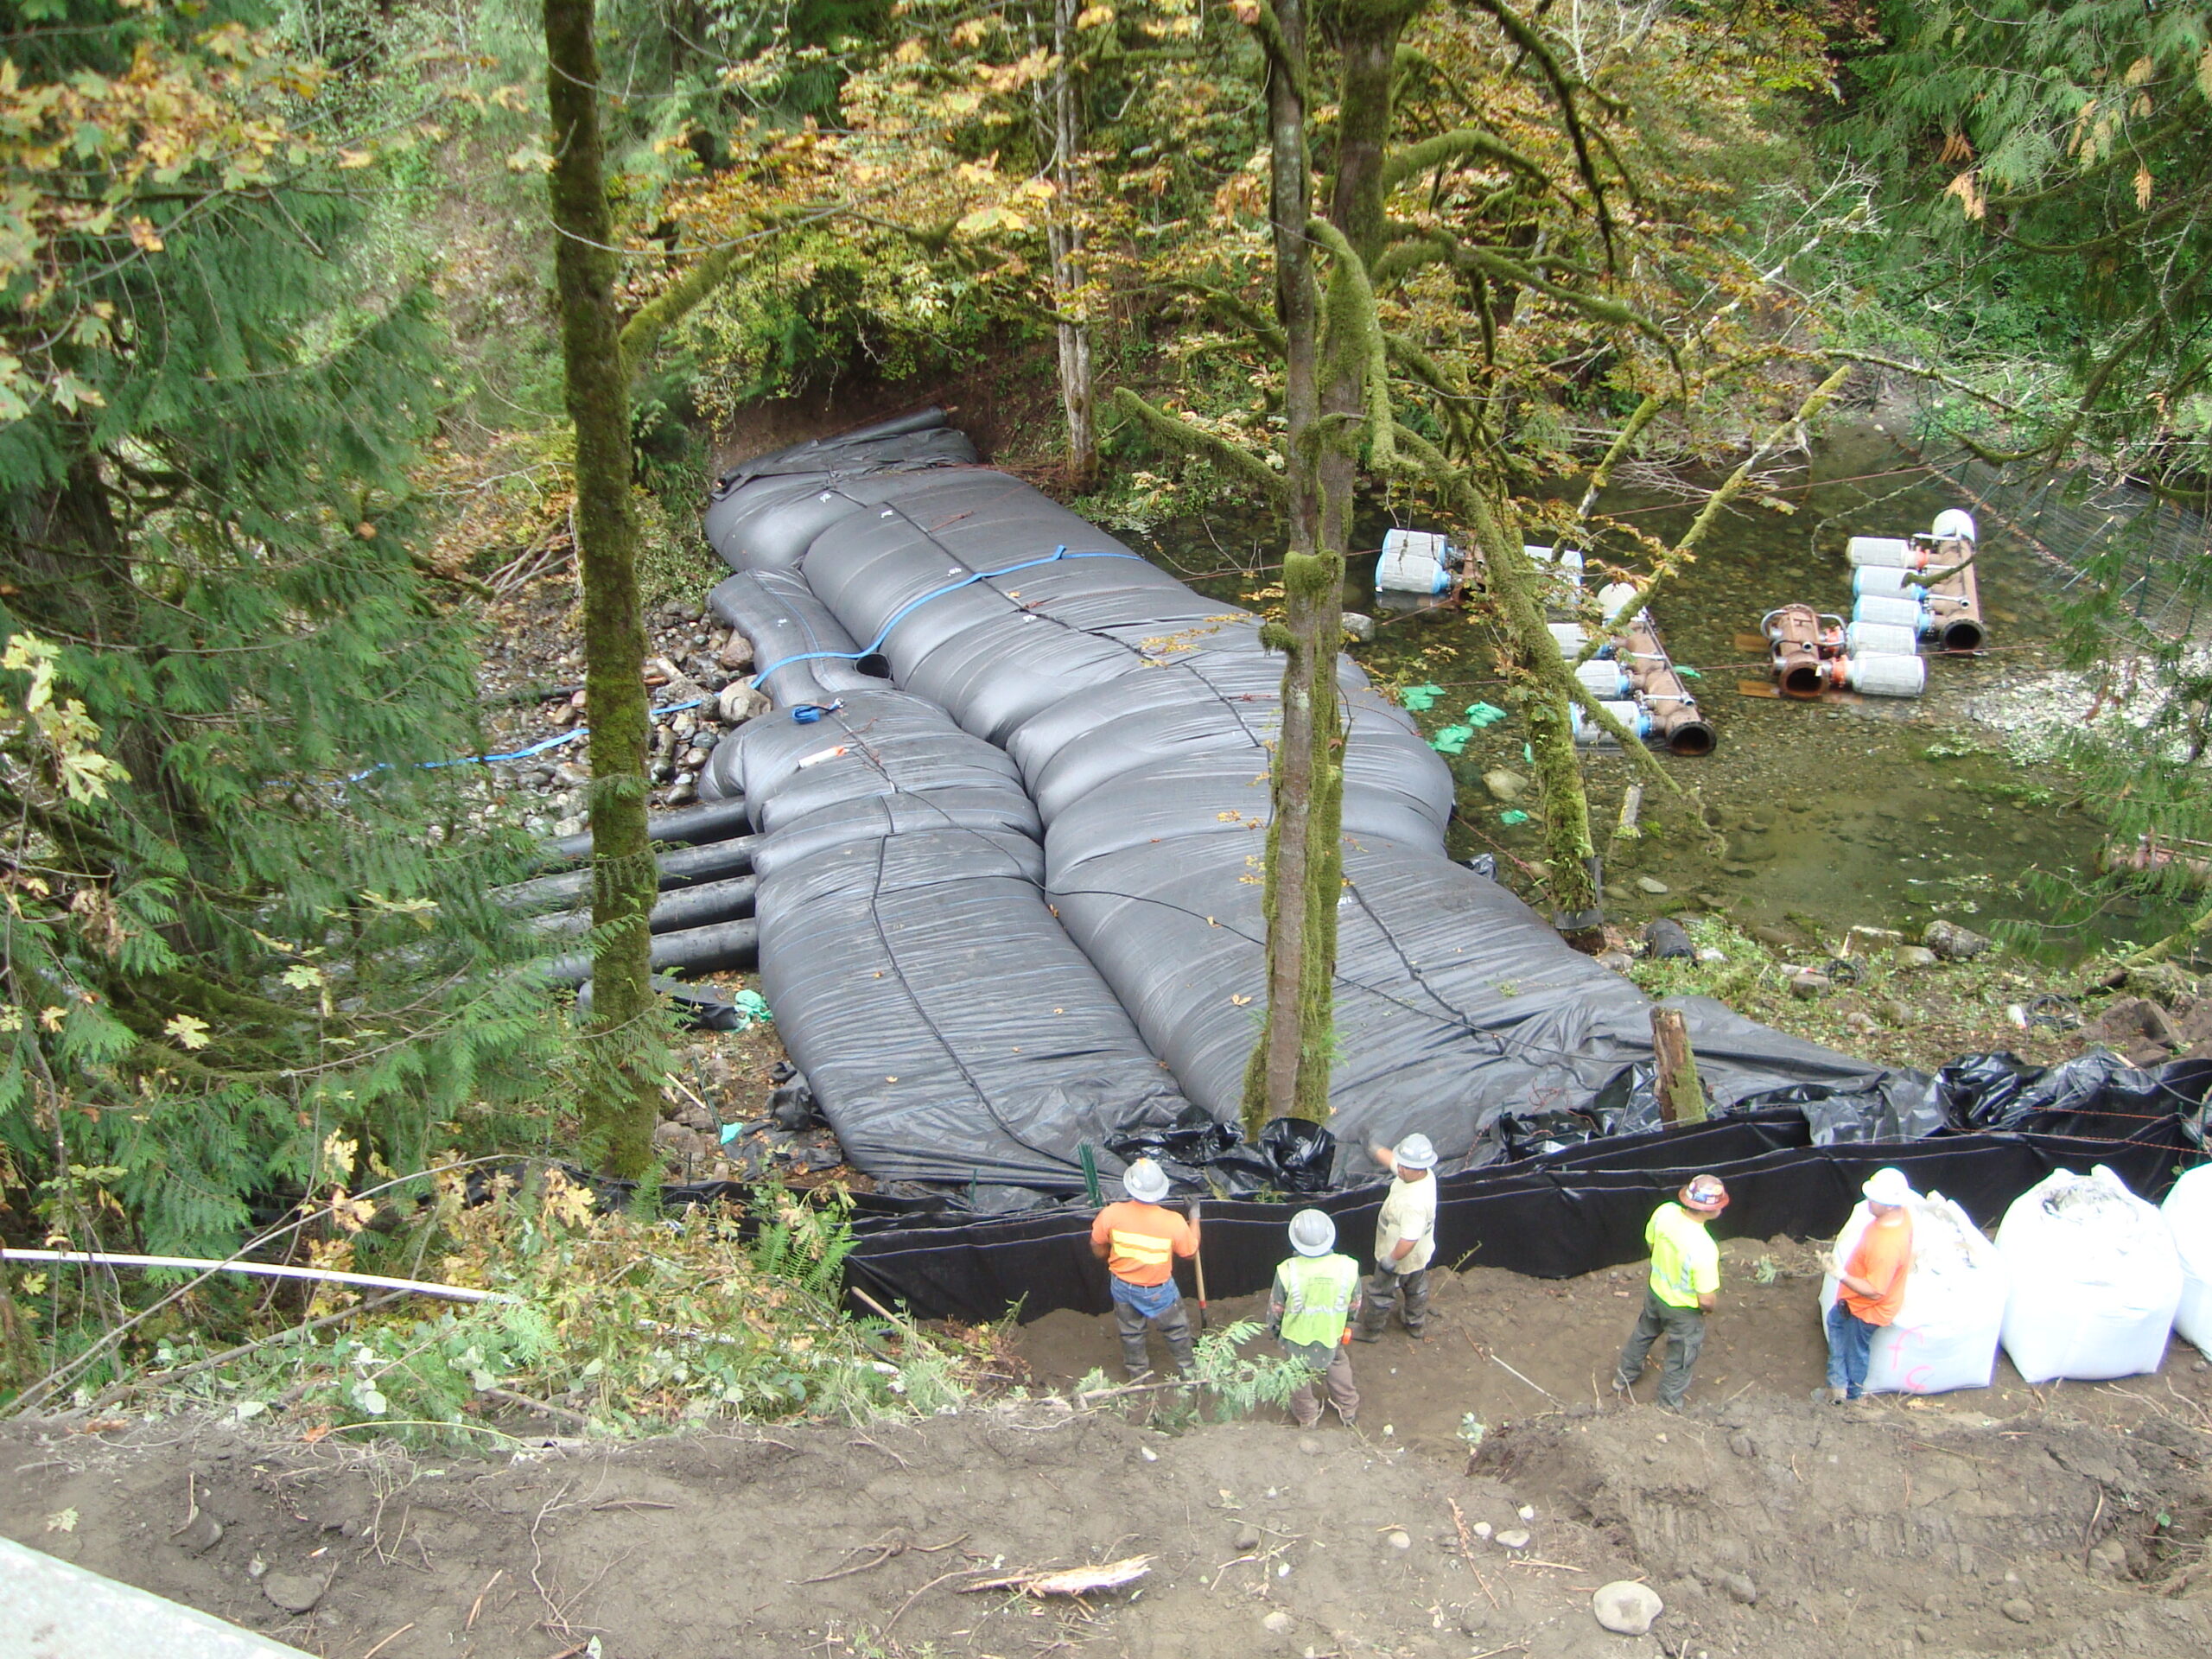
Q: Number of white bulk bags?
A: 3